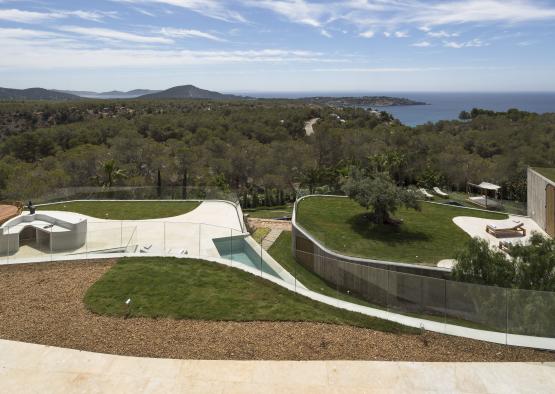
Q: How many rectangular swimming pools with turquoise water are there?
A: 1